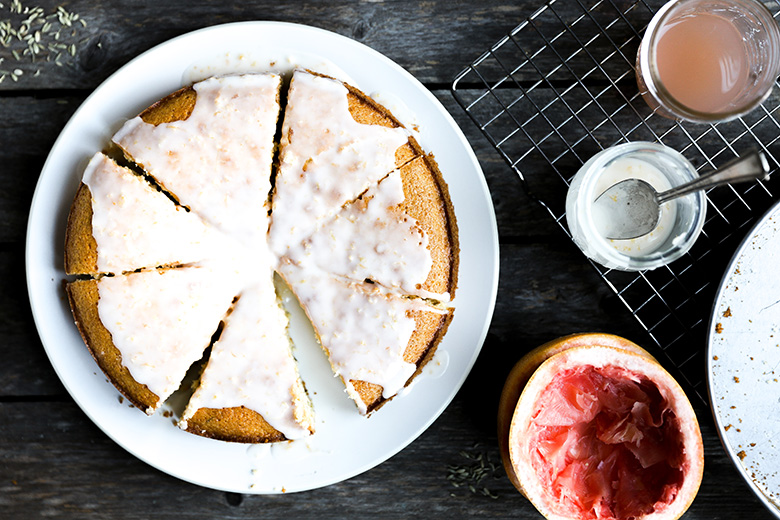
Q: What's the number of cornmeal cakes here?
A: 1